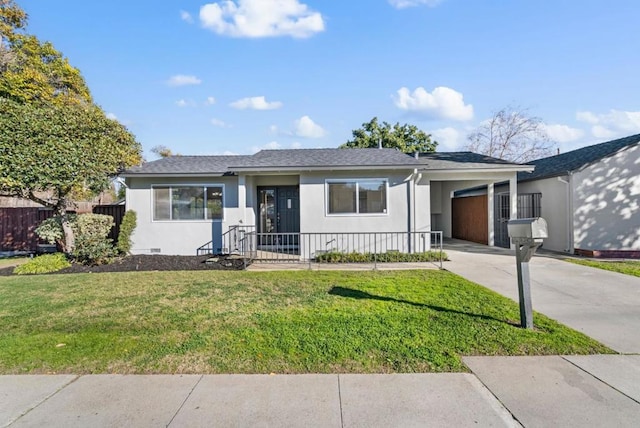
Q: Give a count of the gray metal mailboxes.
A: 1